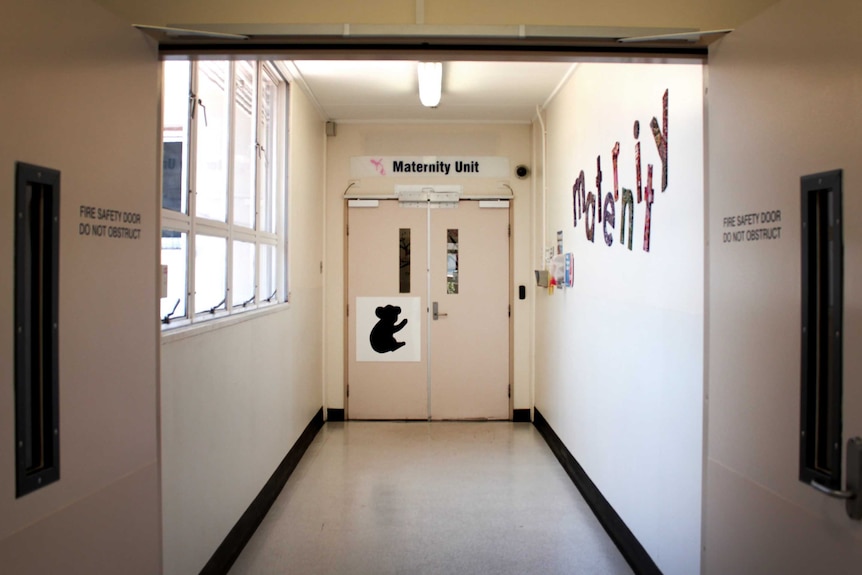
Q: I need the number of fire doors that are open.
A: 2